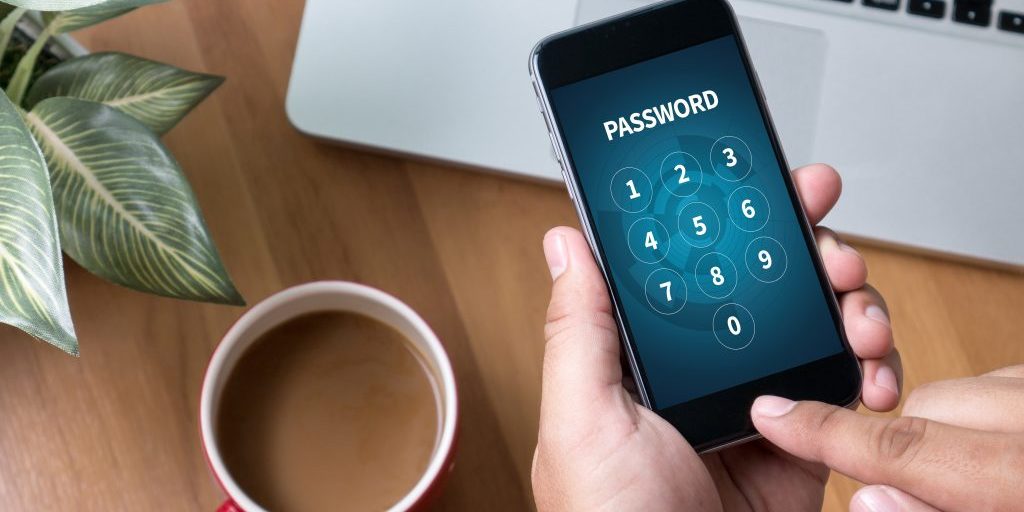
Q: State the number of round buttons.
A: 10